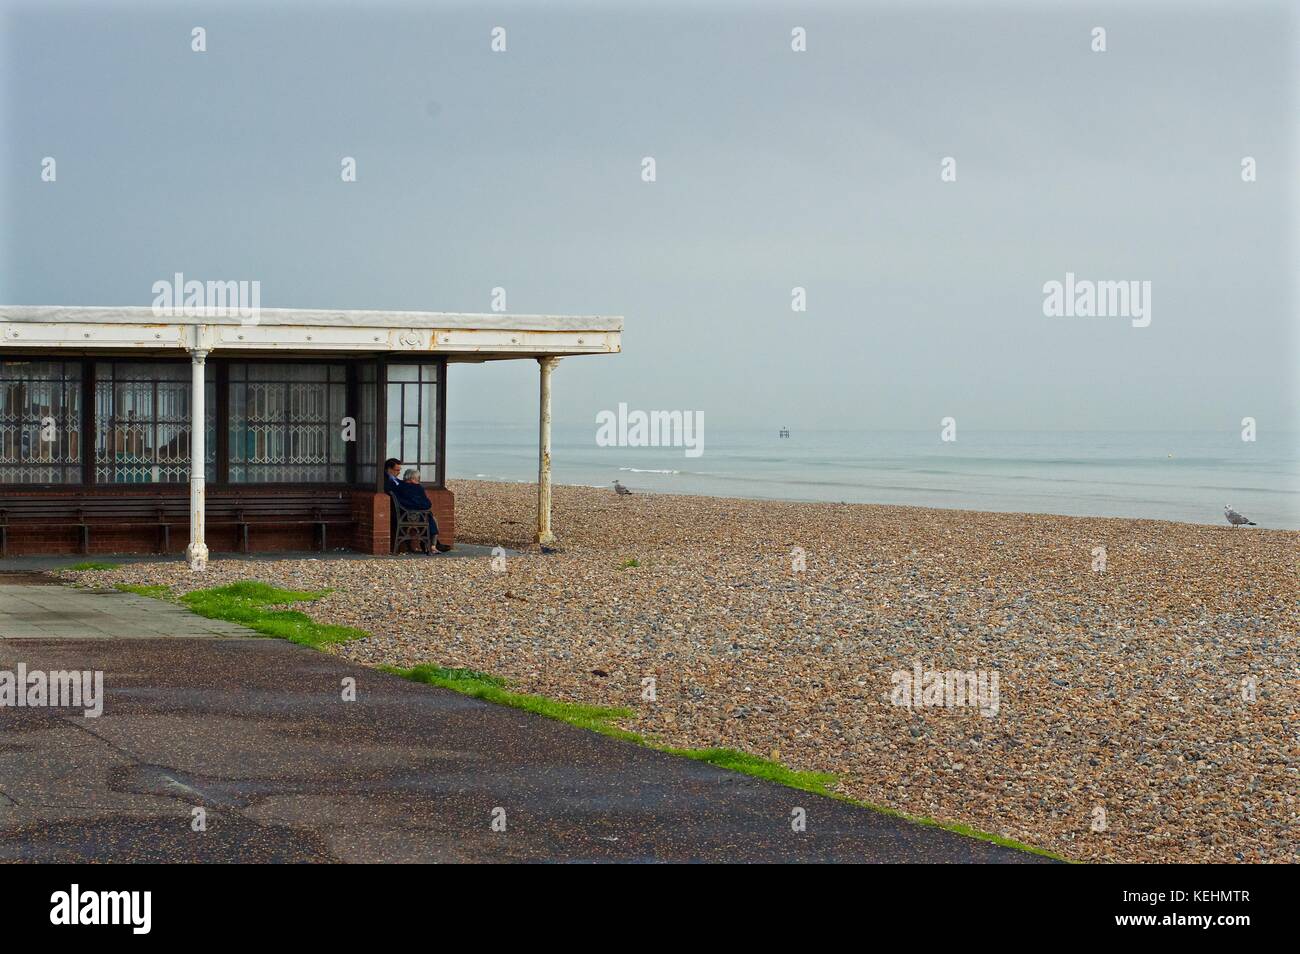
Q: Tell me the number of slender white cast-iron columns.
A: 2